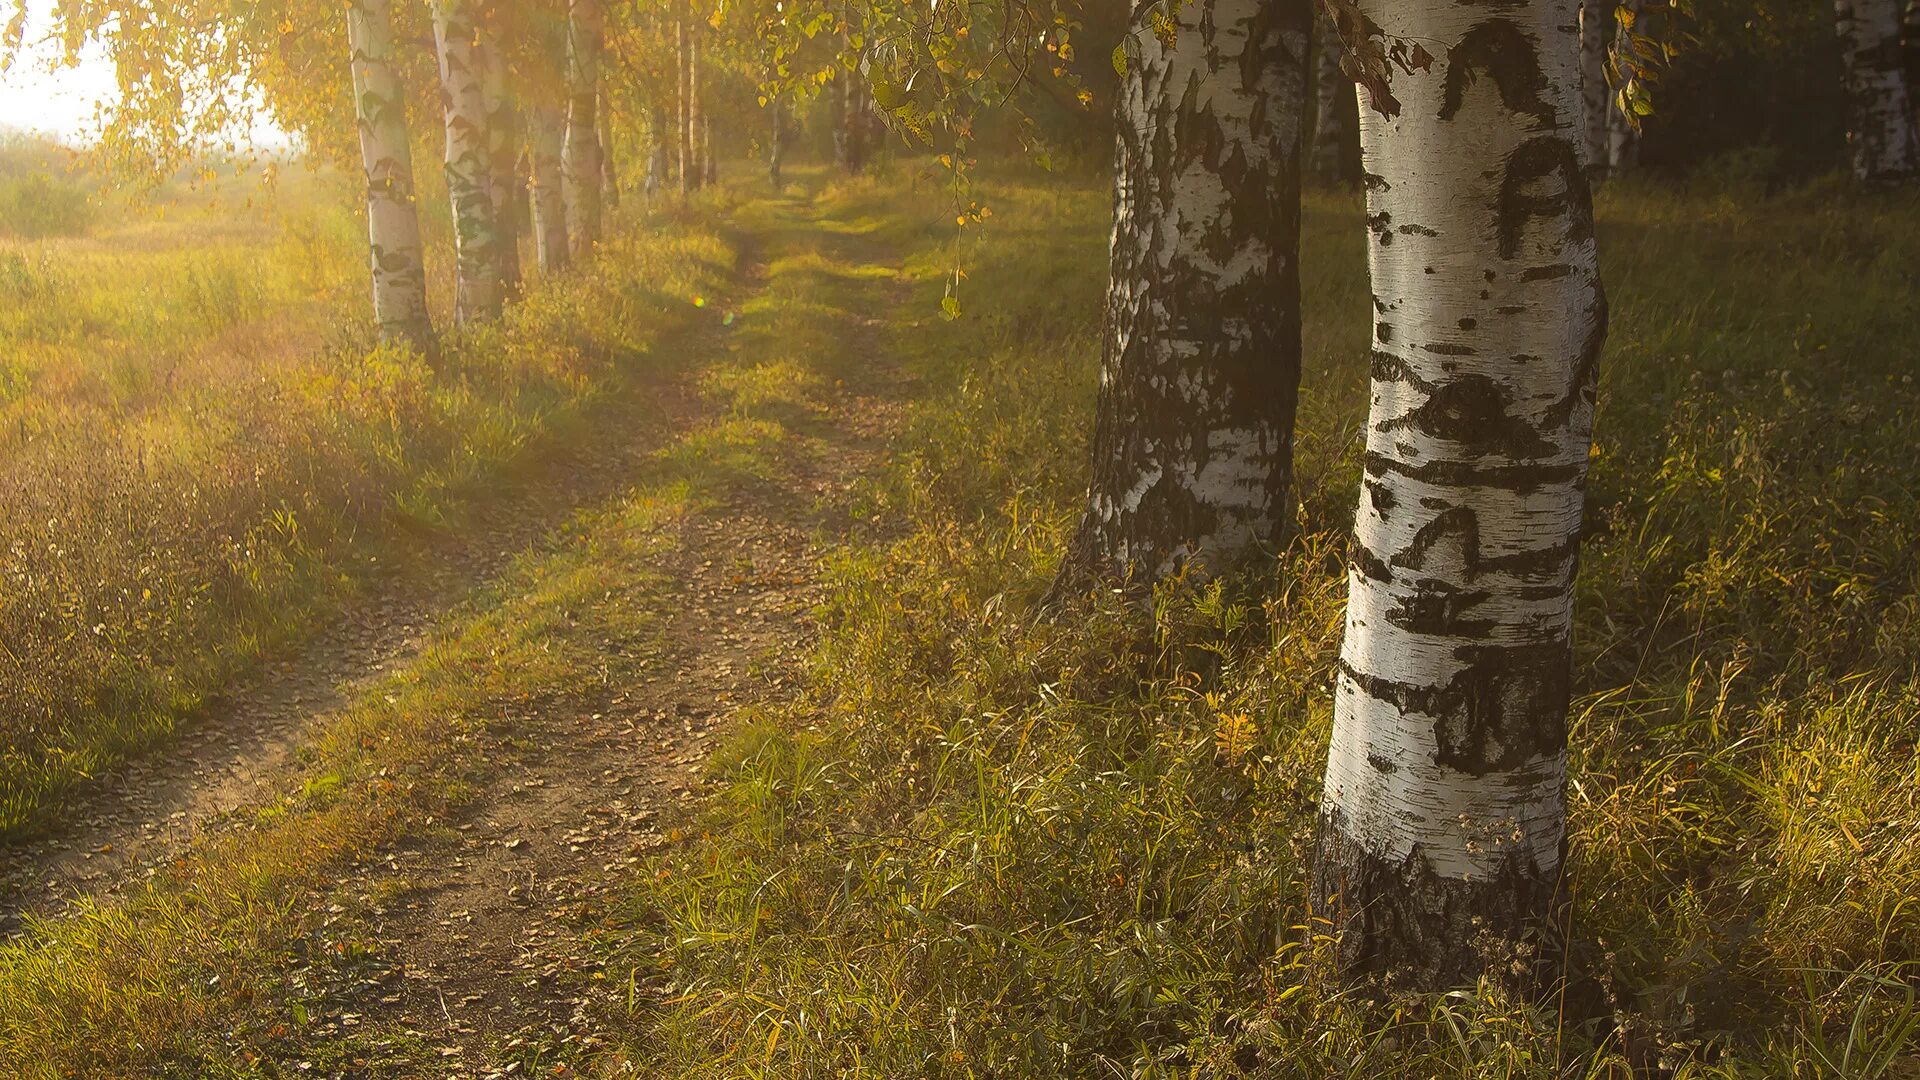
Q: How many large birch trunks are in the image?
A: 2